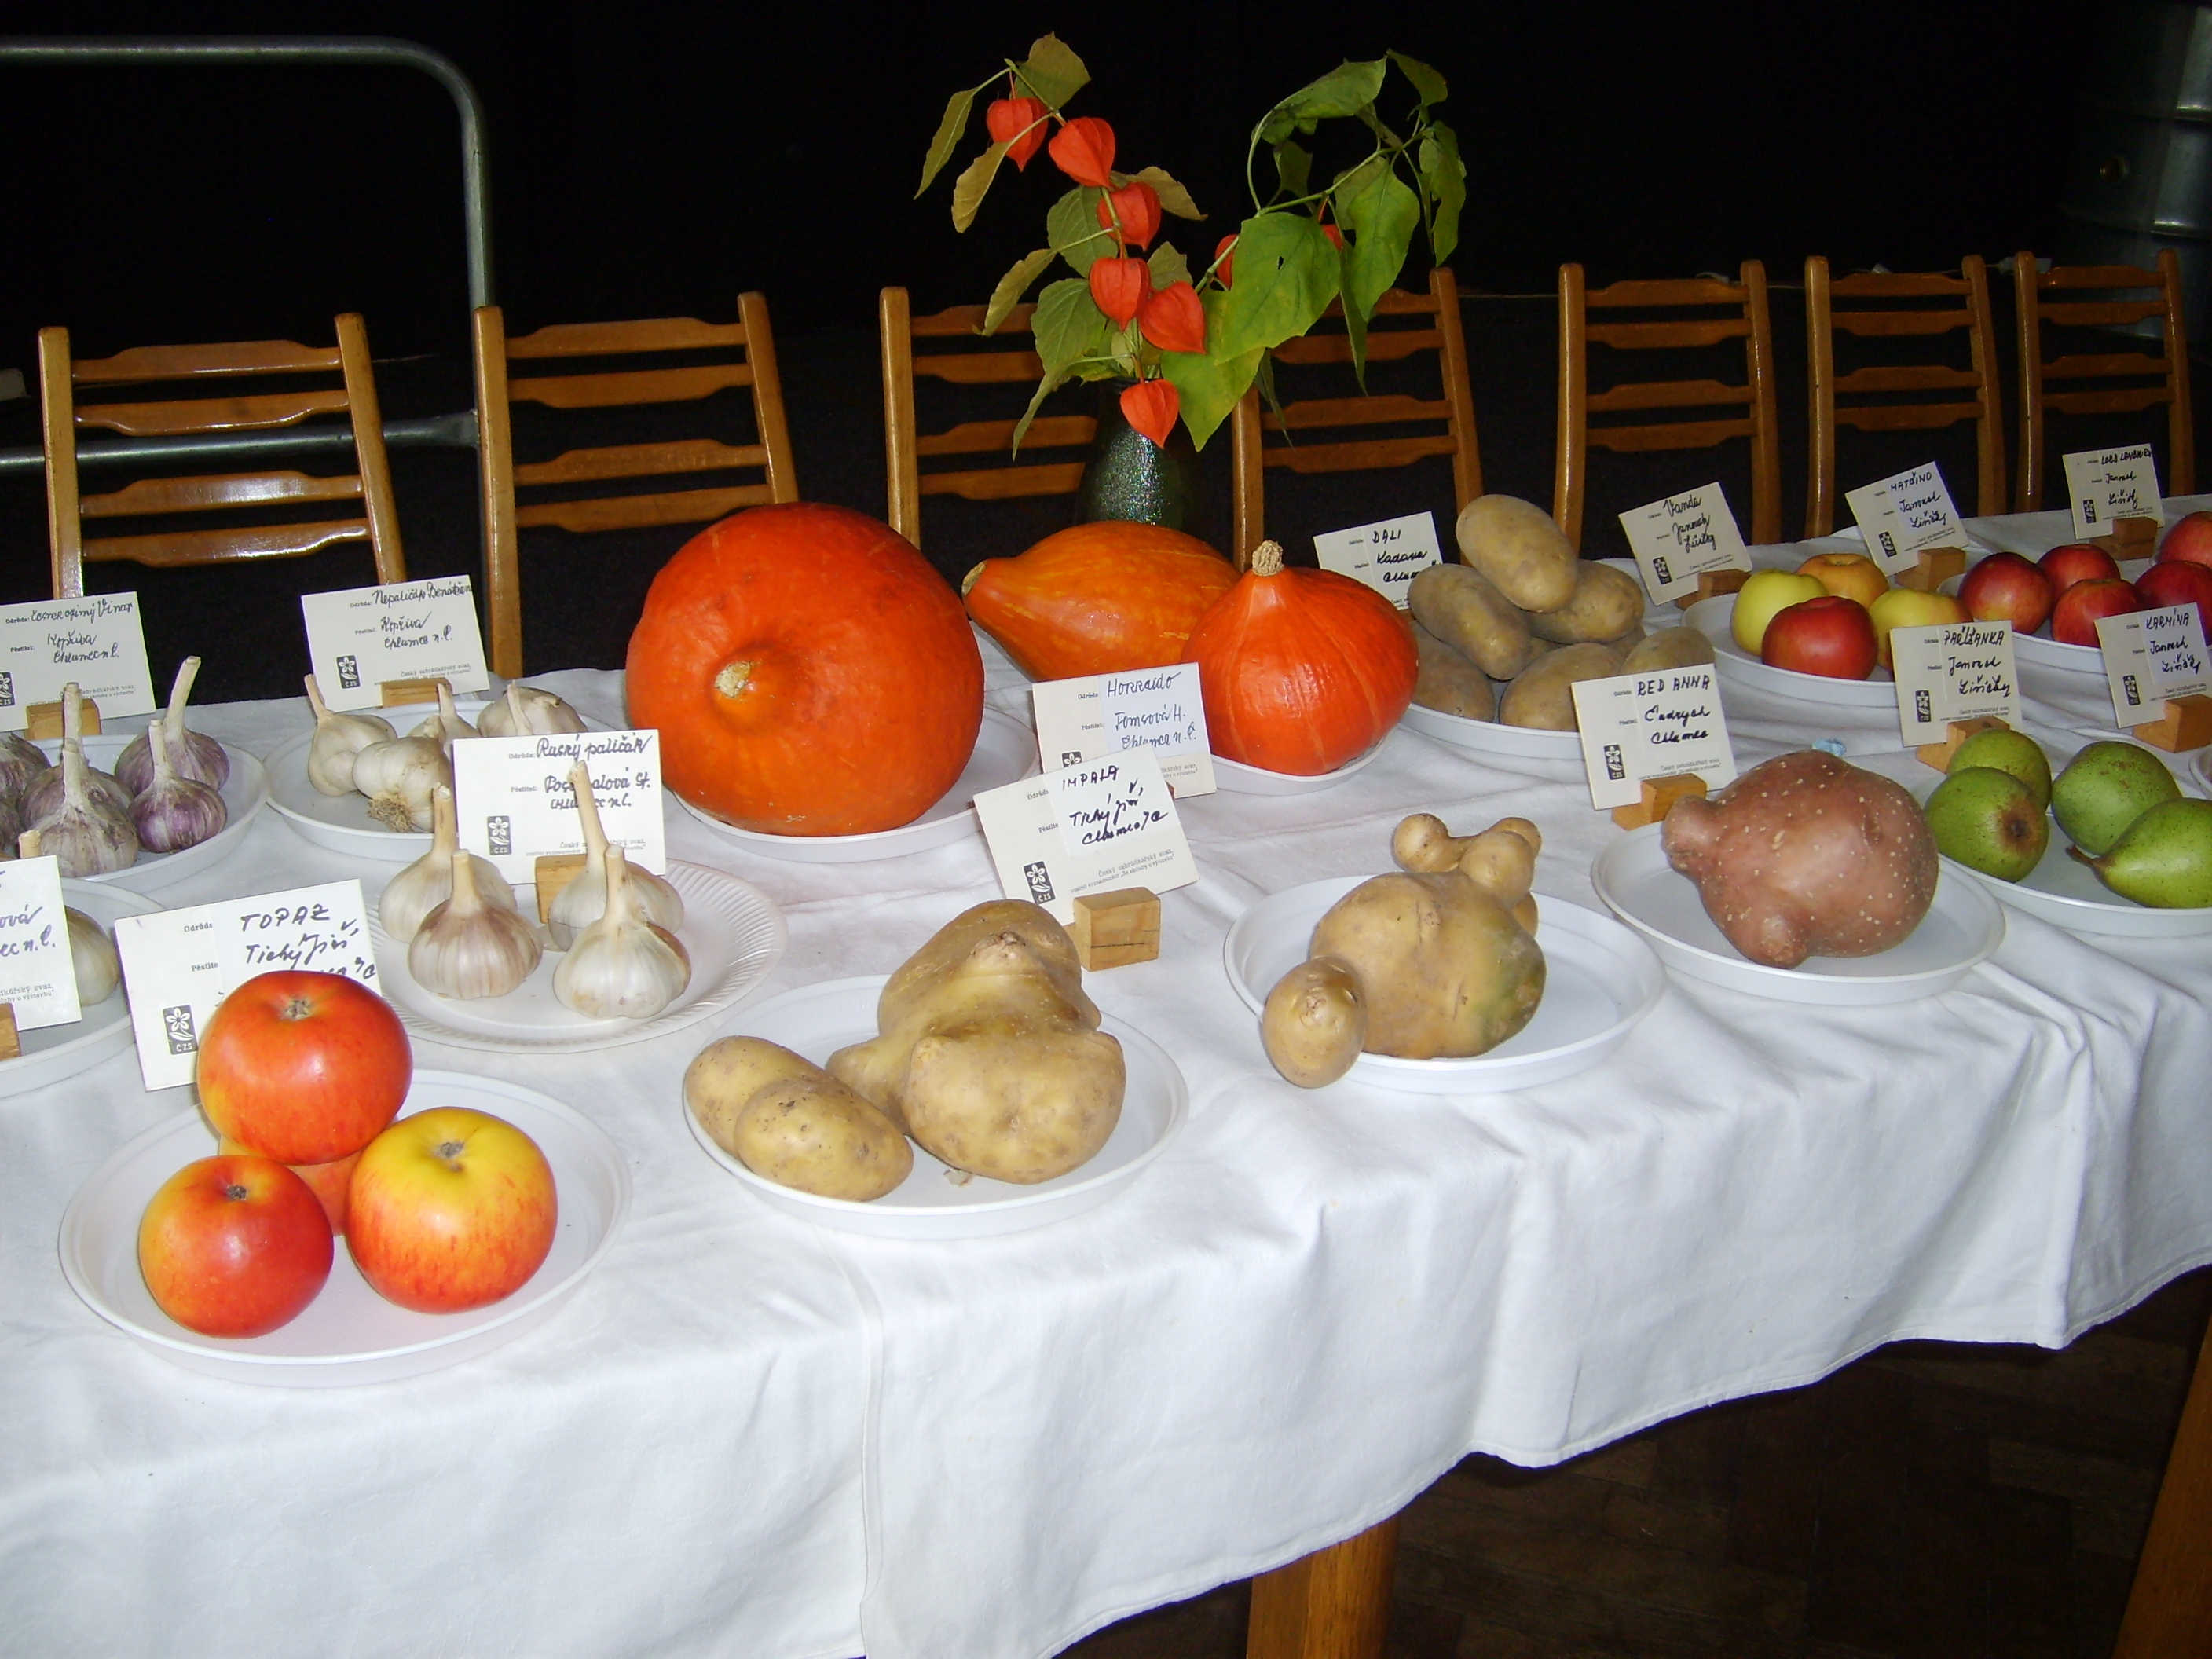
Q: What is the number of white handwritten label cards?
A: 14